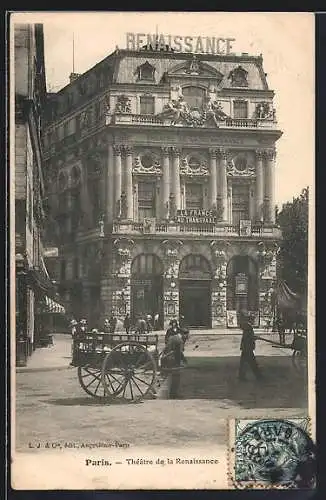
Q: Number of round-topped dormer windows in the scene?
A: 2